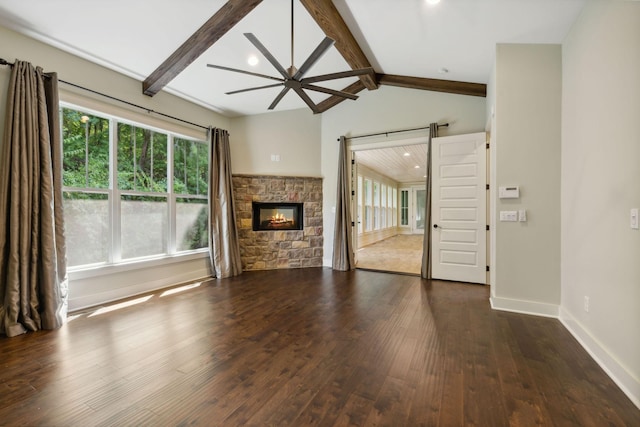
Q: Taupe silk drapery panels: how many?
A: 4